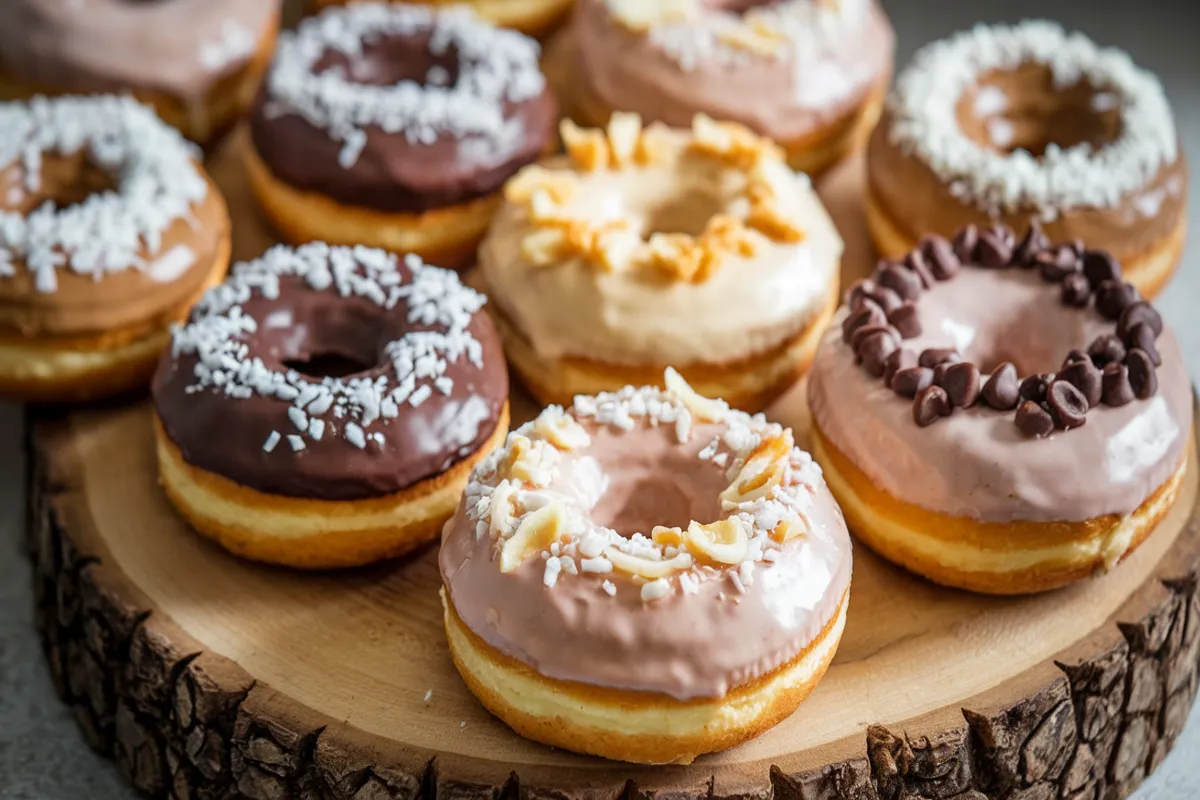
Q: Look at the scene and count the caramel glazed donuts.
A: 2